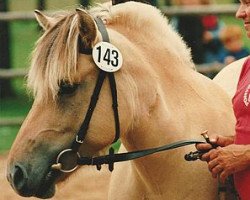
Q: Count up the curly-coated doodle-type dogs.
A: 0